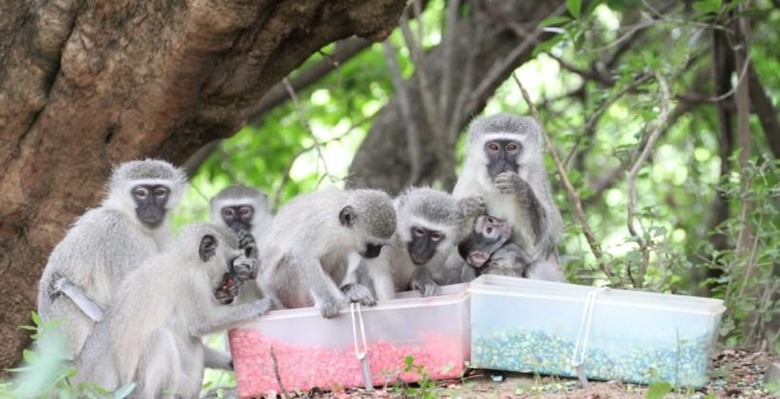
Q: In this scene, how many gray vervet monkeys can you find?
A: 7